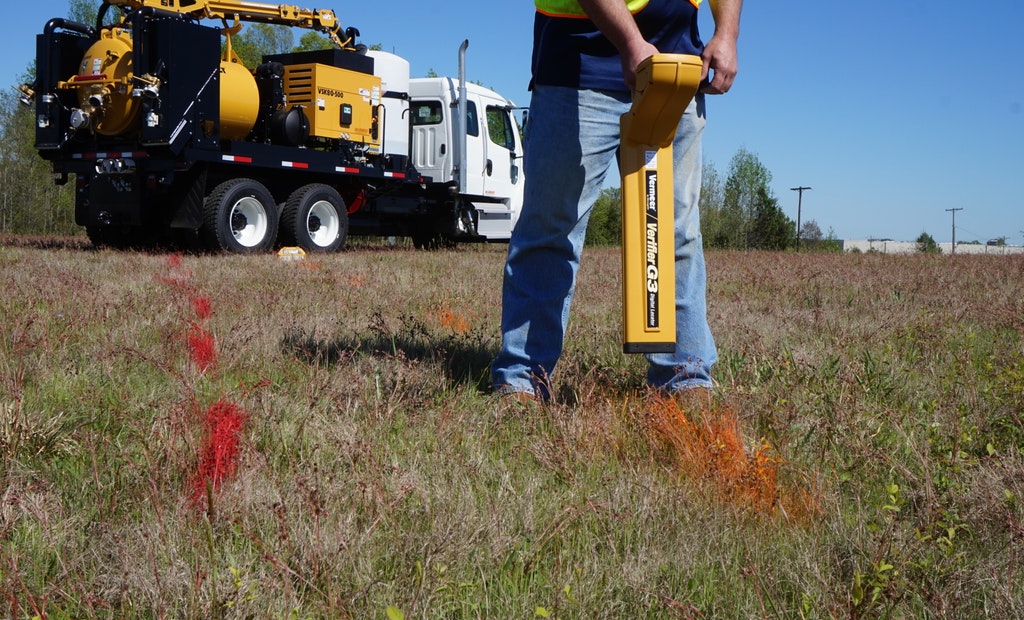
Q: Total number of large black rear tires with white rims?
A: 2